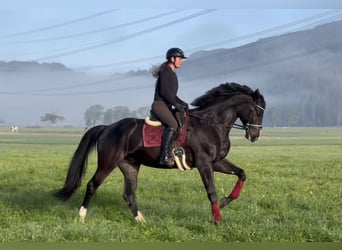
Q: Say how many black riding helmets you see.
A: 1